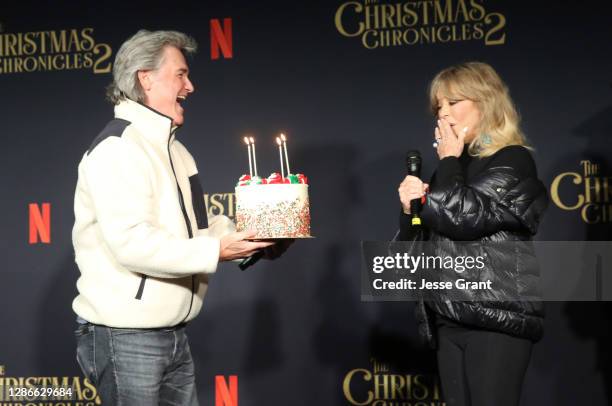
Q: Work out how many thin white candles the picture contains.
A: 4